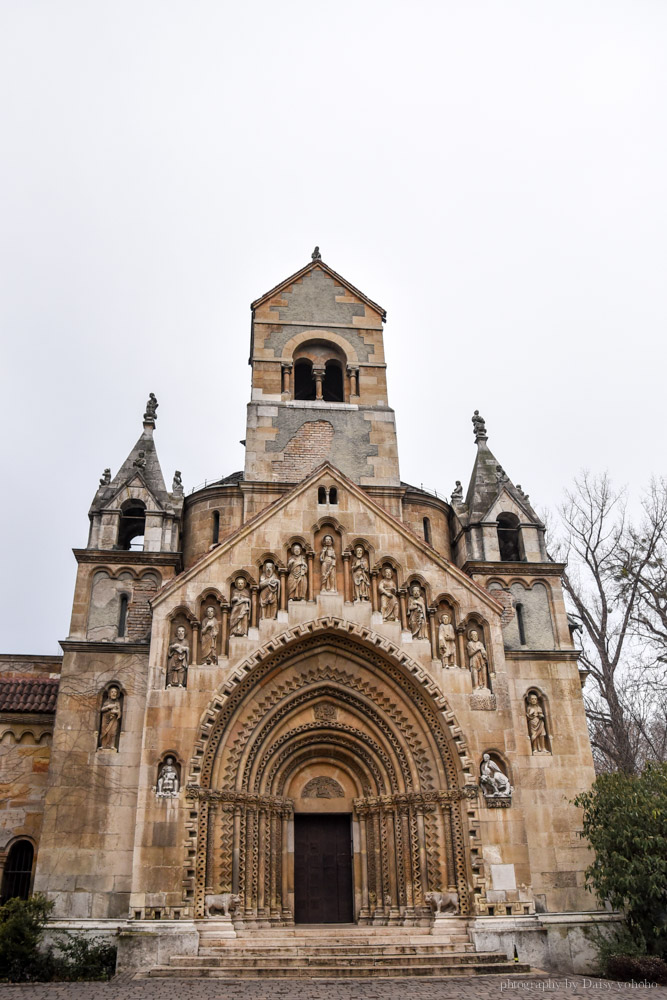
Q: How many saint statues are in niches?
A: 13